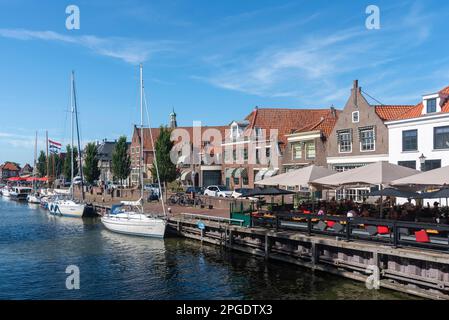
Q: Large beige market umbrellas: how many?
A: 3